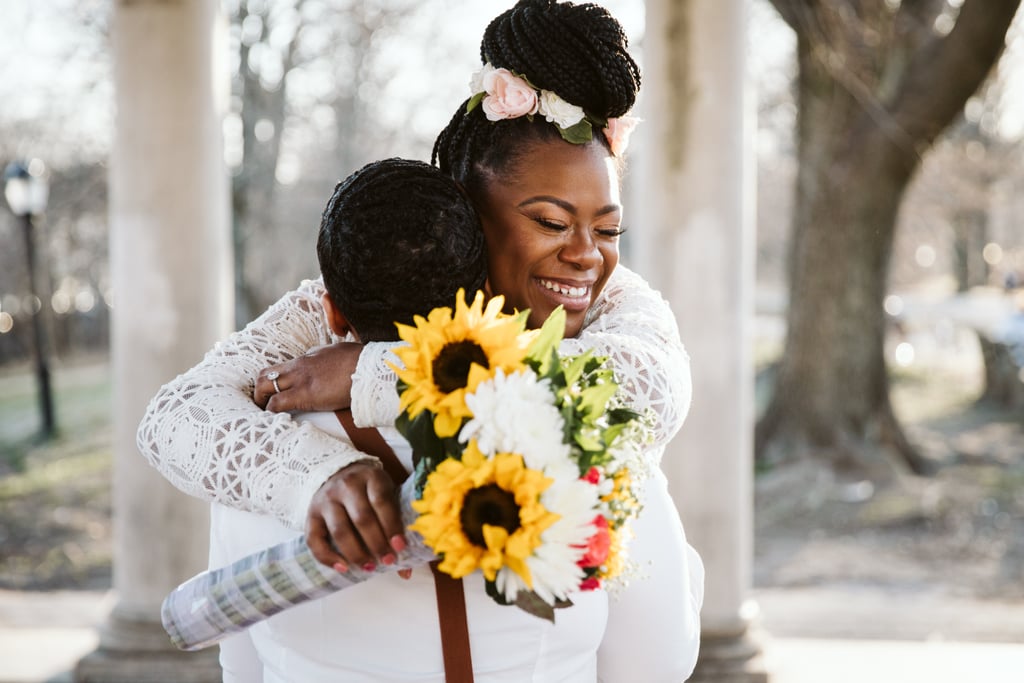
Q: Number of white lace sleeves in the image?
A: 2